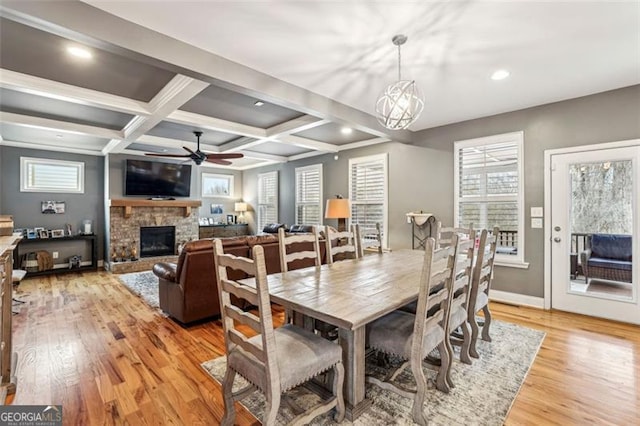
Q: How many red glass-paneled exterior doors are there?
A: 0